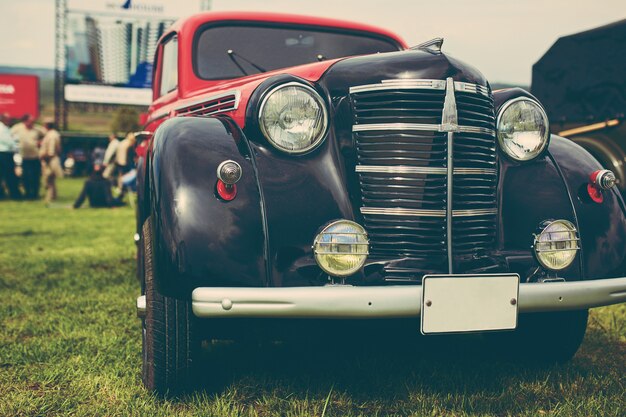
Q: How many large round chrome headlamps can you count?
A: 2